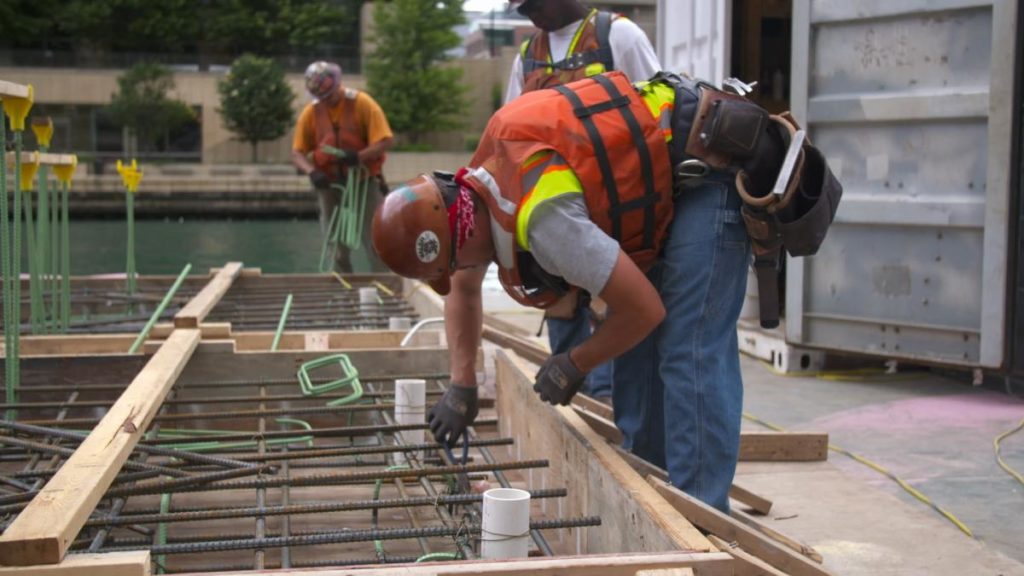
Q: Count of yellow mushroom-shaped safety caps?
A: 5